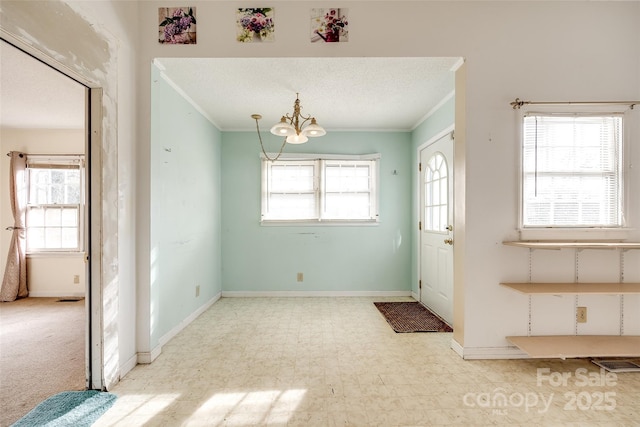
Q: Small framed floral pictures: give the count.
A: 3